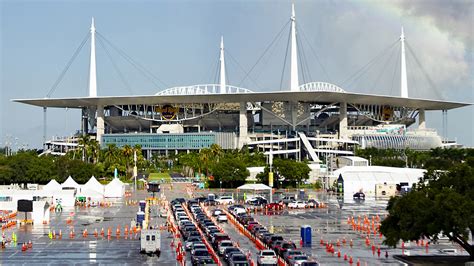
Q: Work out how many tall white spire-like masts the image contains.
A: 4